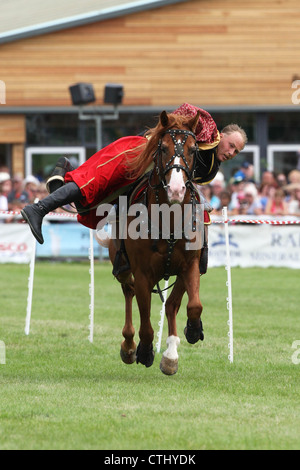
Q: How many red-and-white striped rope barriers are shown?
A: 1